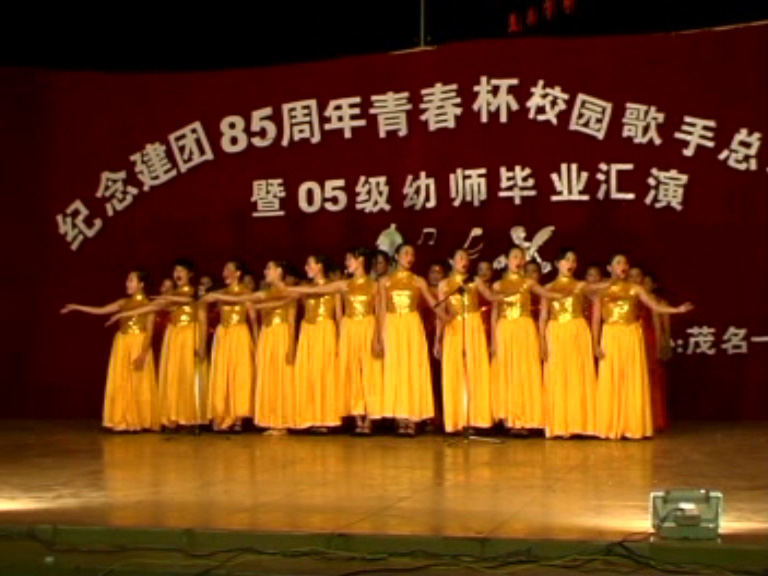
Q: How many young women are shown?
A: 11